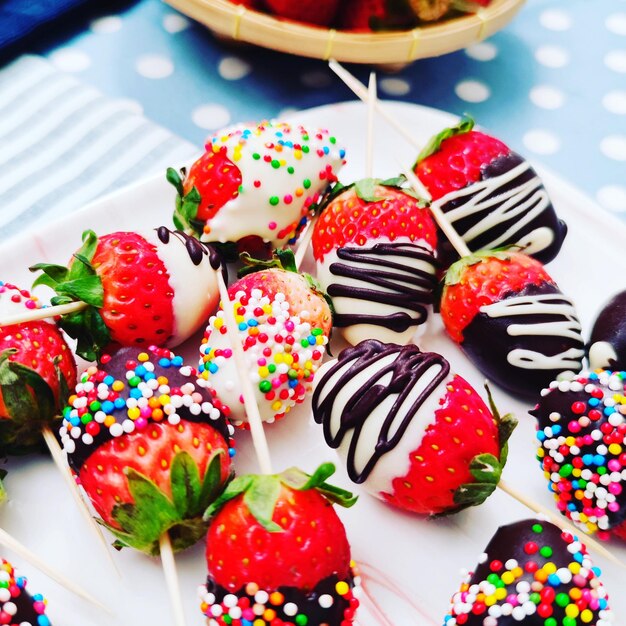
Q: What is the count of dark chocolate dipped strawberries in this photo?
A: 8